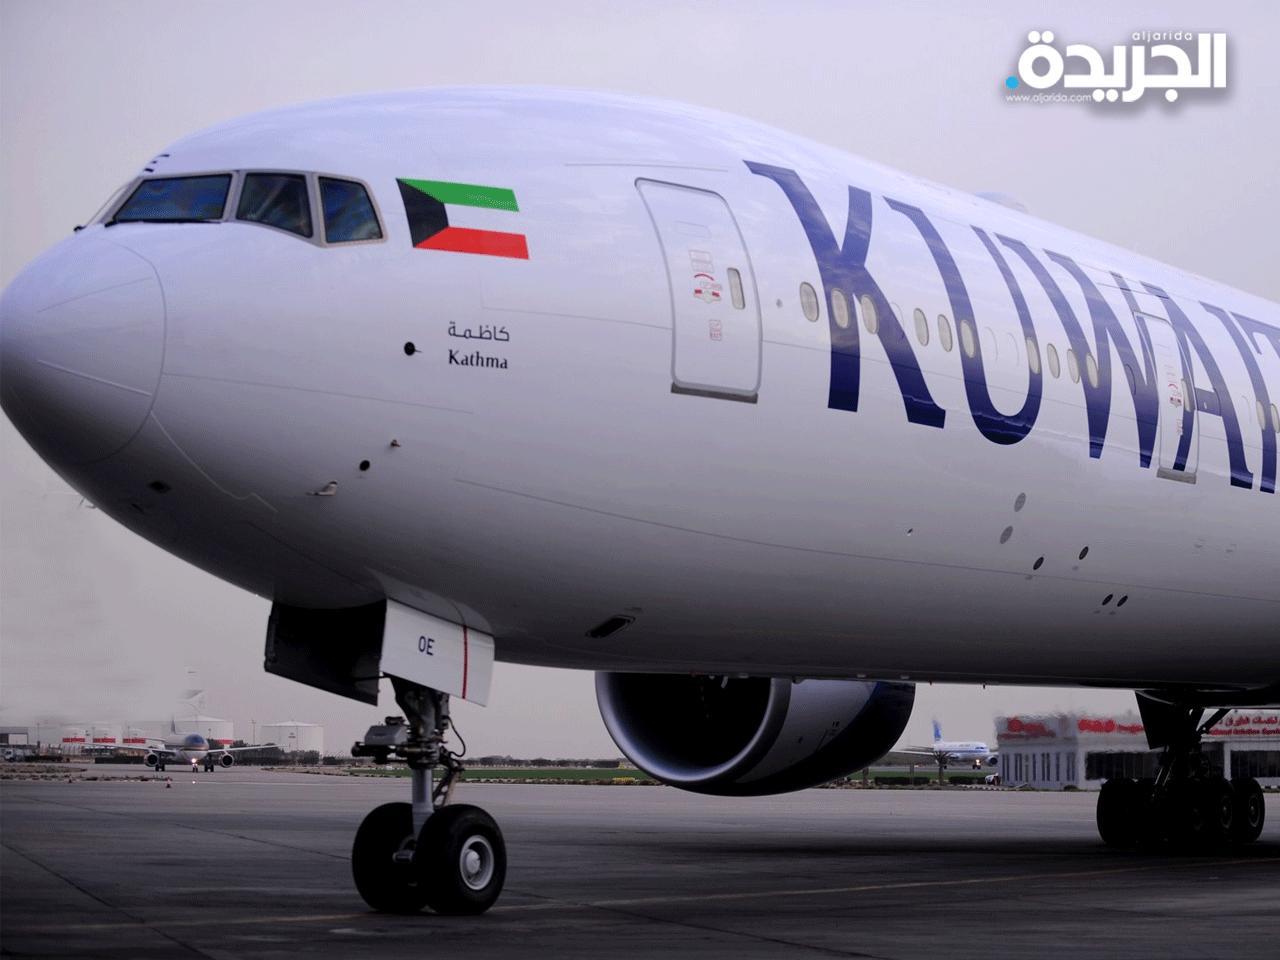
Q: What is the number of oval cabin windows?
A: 12